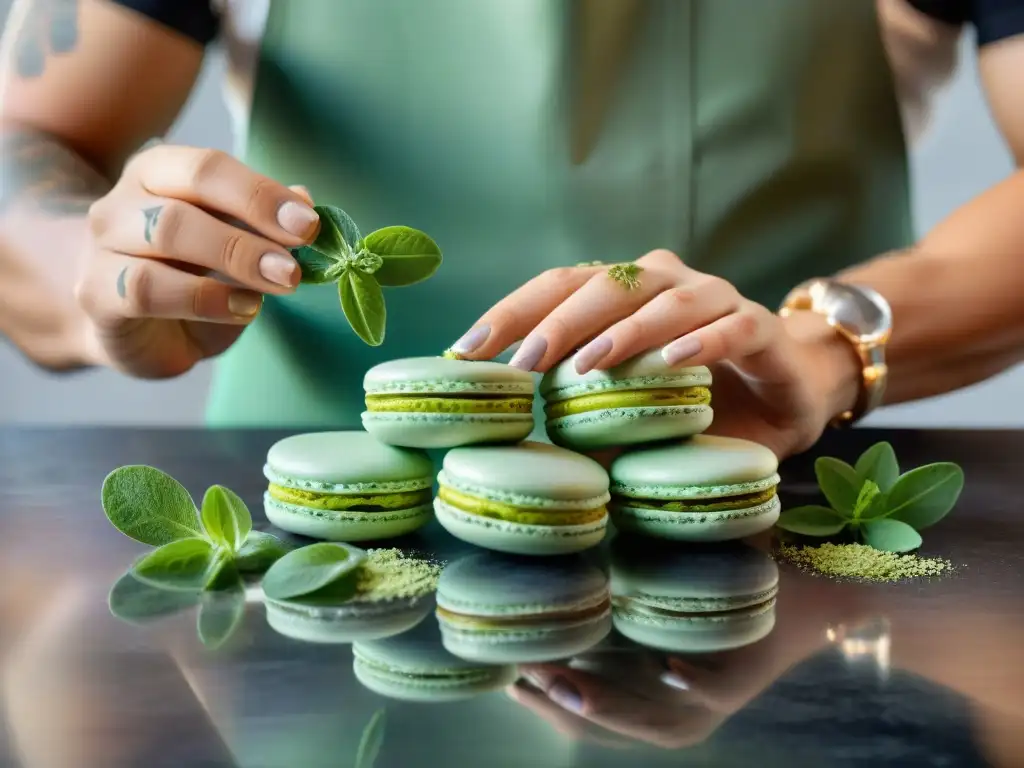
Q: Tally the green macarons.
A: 5